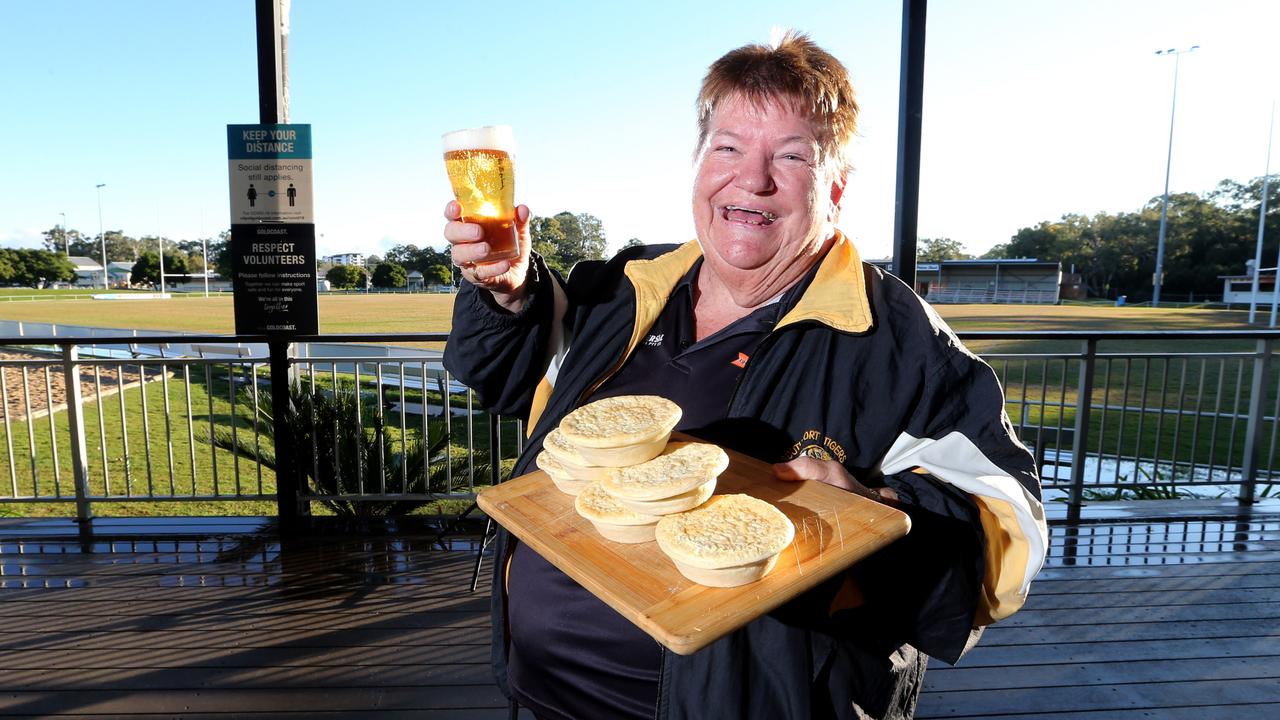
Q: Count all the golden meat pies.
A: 6